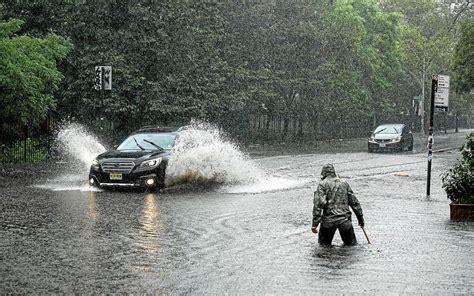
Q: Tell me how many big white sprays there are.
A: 2